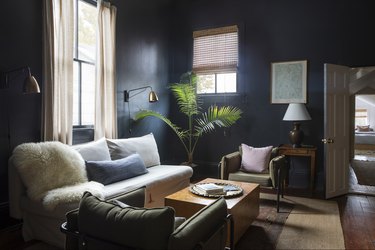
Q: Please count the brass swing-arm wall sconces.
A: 2